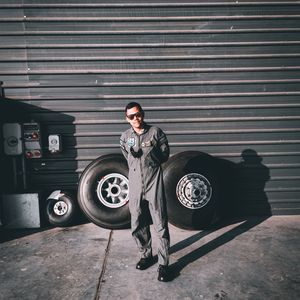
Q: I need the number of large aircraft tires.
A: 2